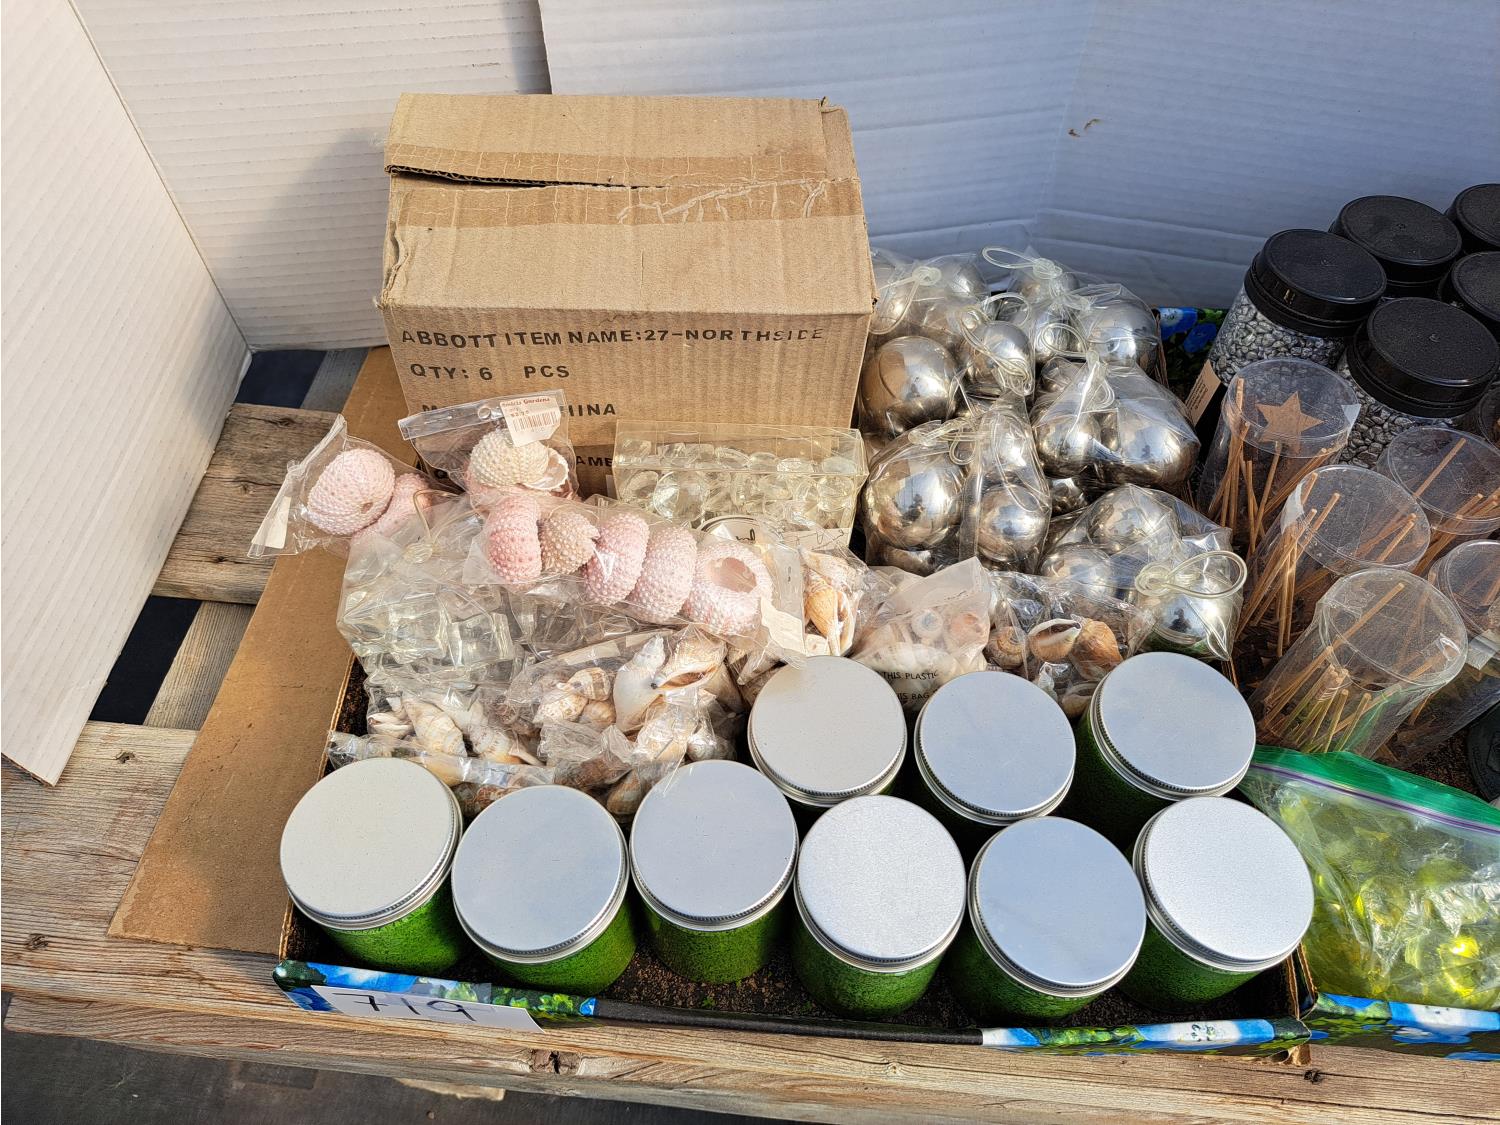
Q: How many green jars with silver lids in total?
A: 9